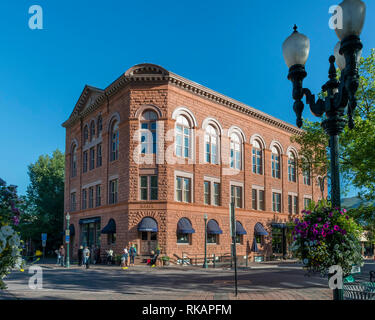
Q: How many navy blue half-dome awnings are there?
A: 7